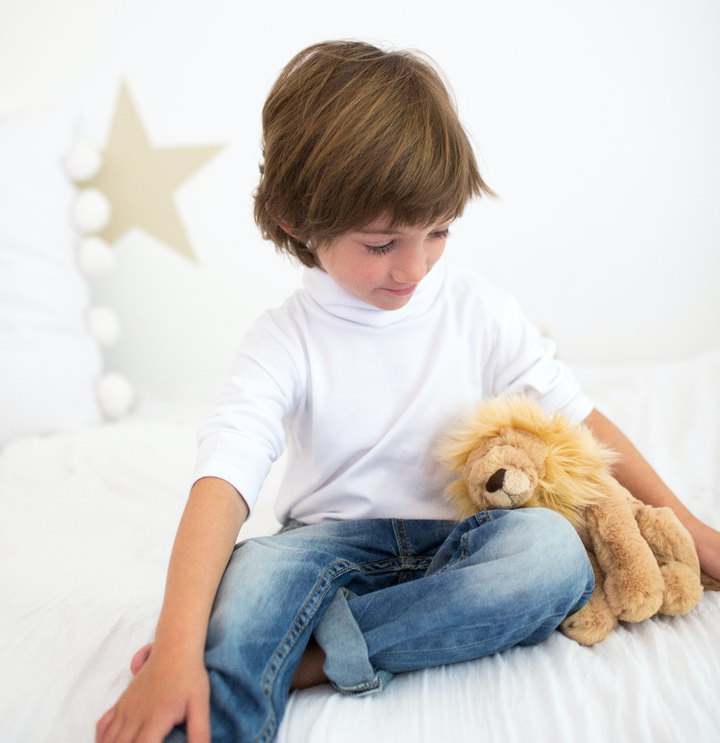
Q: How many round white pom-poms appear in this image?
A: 5